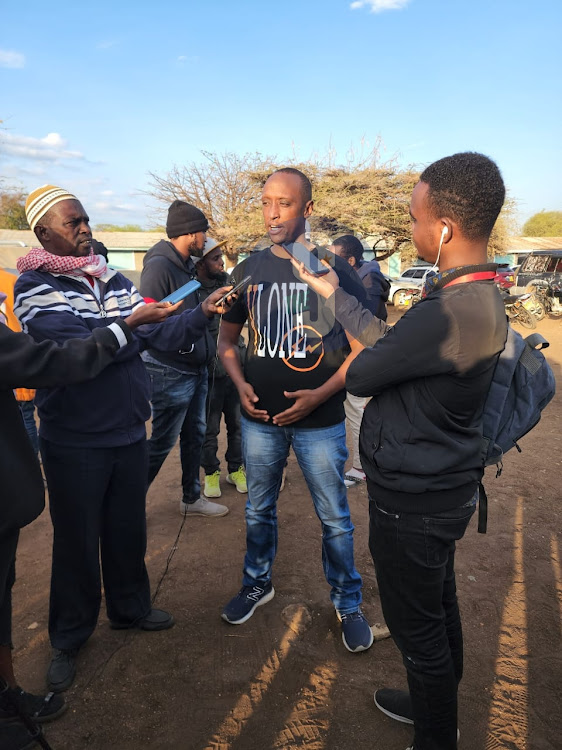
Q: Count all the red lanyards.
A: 1